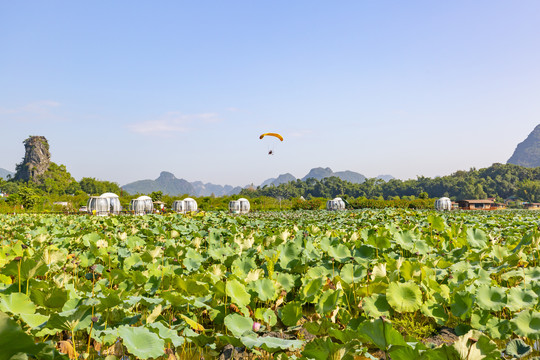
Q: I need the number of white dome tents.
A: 6